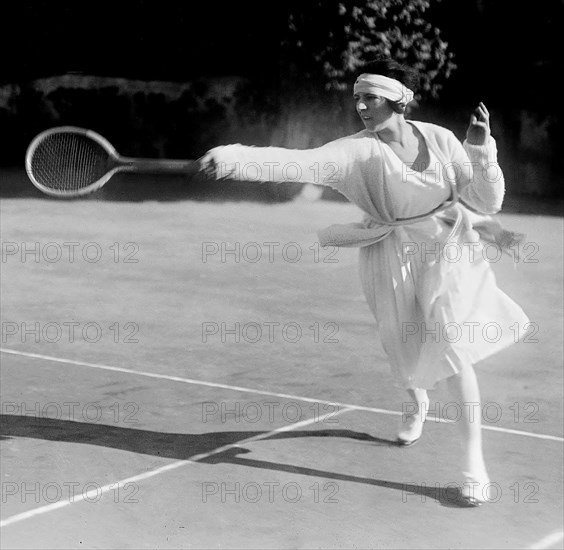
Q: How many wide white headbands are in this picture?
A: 1